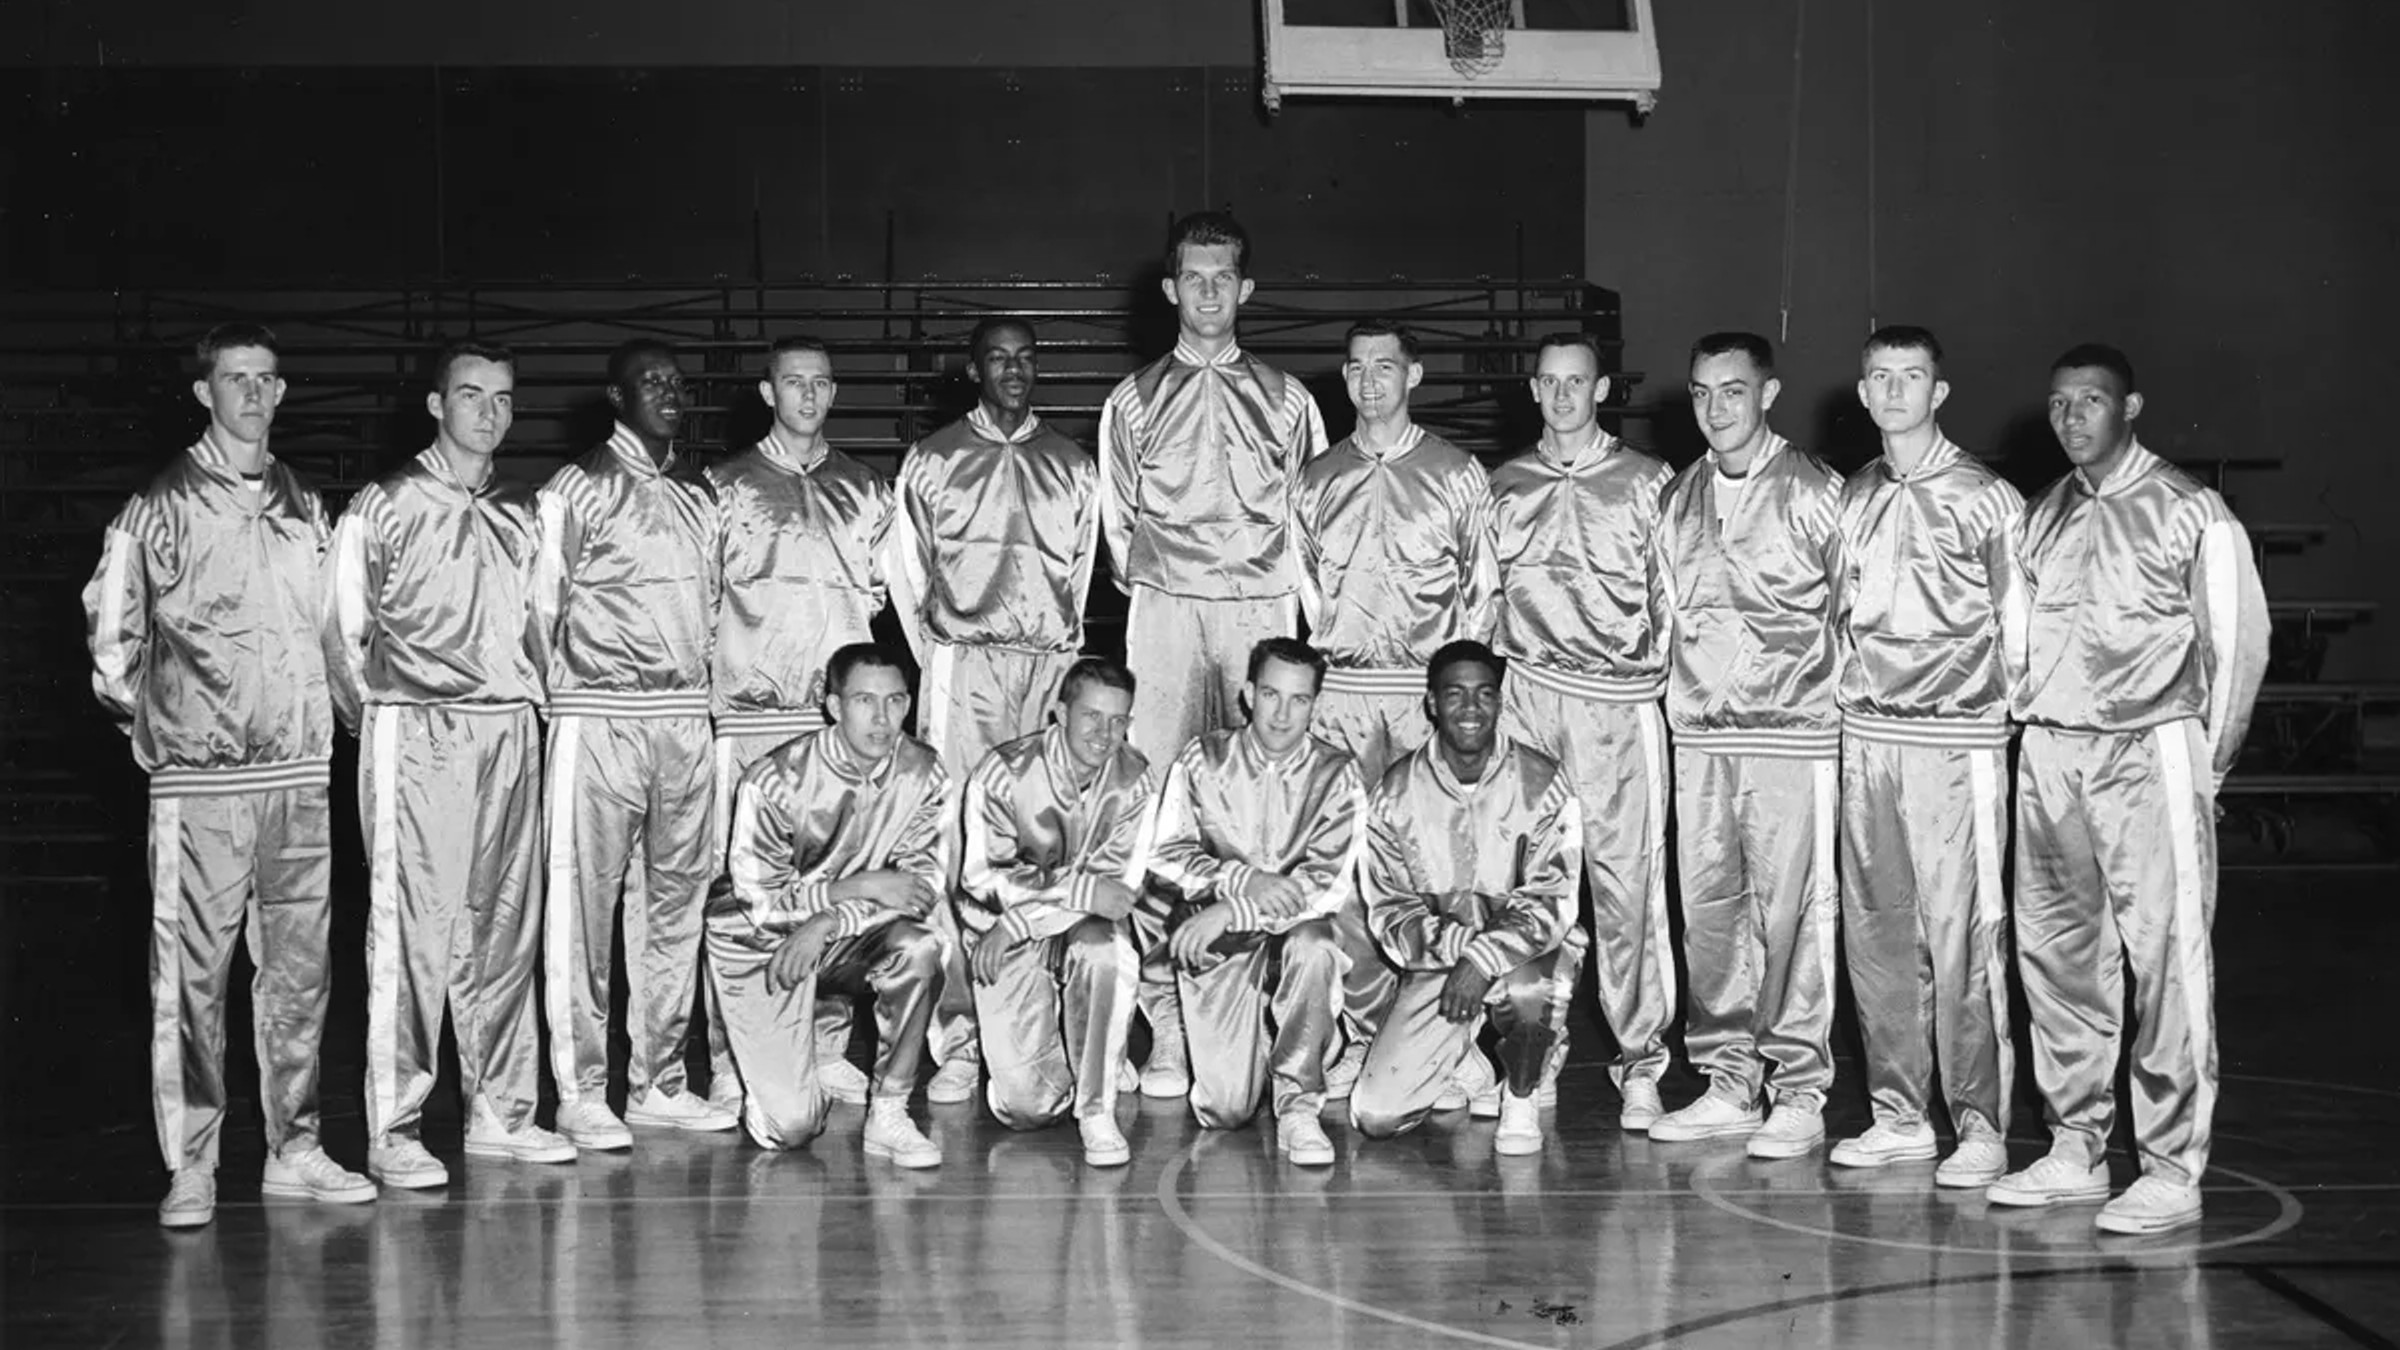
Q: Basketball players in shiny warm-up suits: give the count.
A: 15